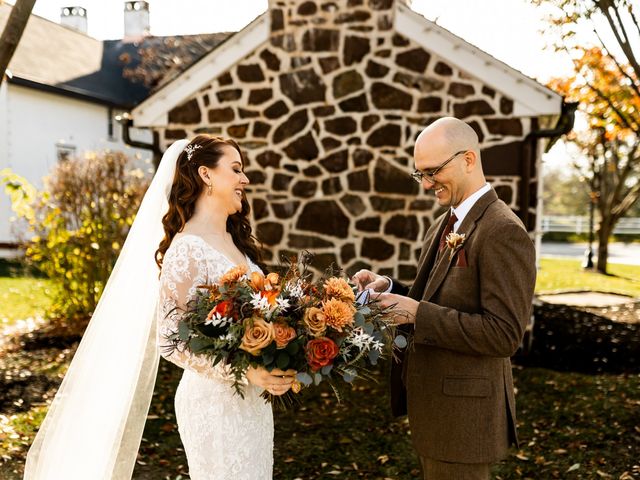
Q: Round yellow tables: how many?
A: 0